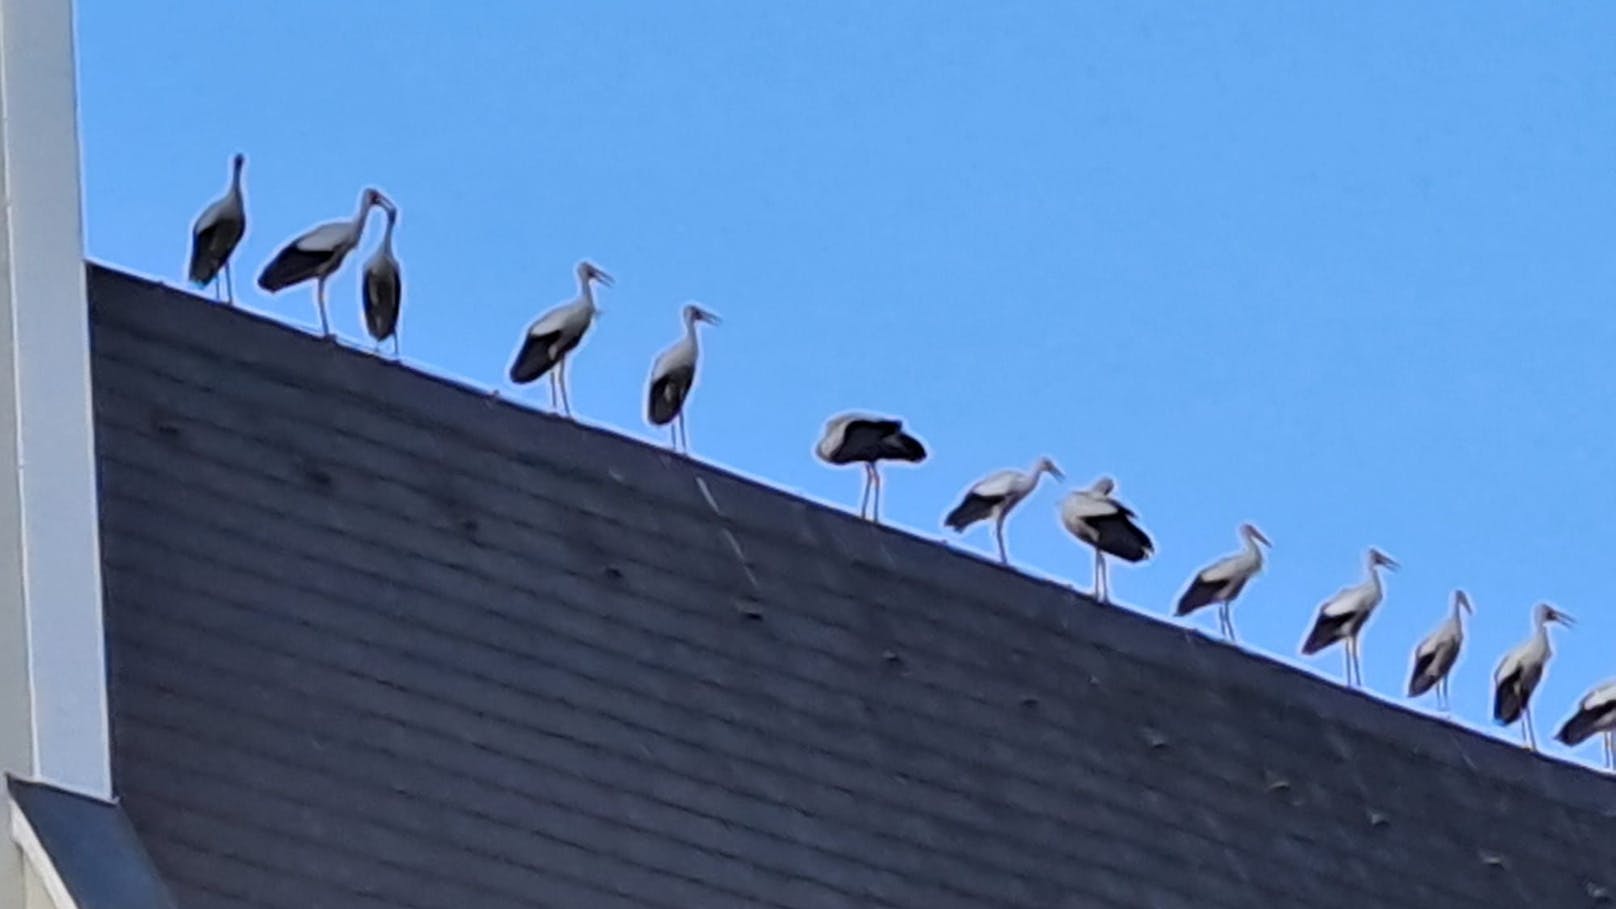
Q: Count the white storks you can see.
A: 13